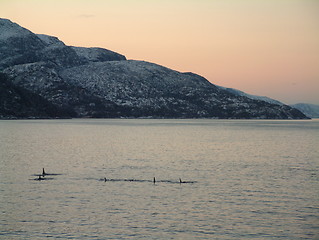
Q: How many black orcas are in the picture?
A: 5